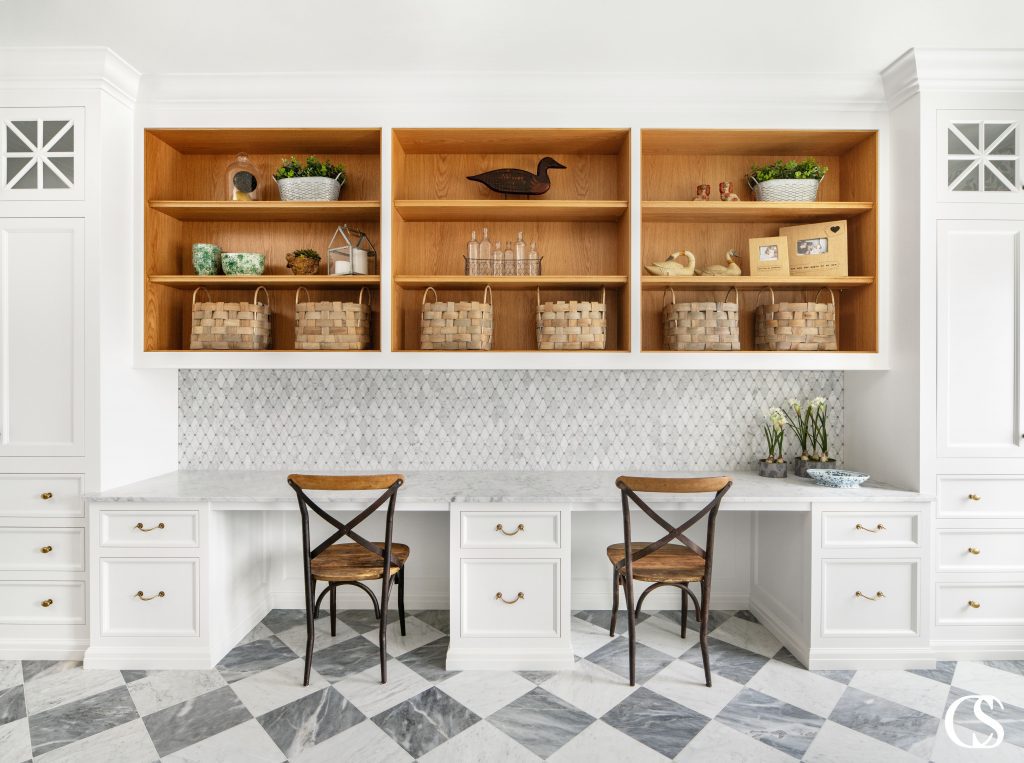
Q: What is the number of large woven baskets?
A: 6